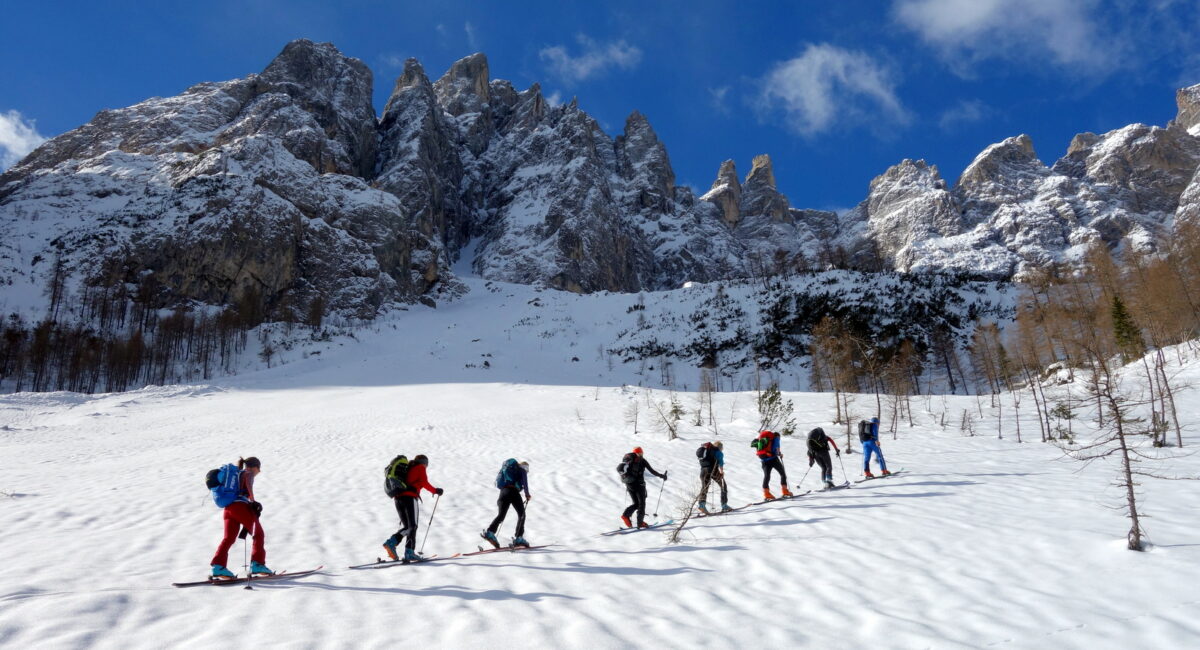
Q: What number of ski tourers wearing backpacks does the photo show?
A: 8